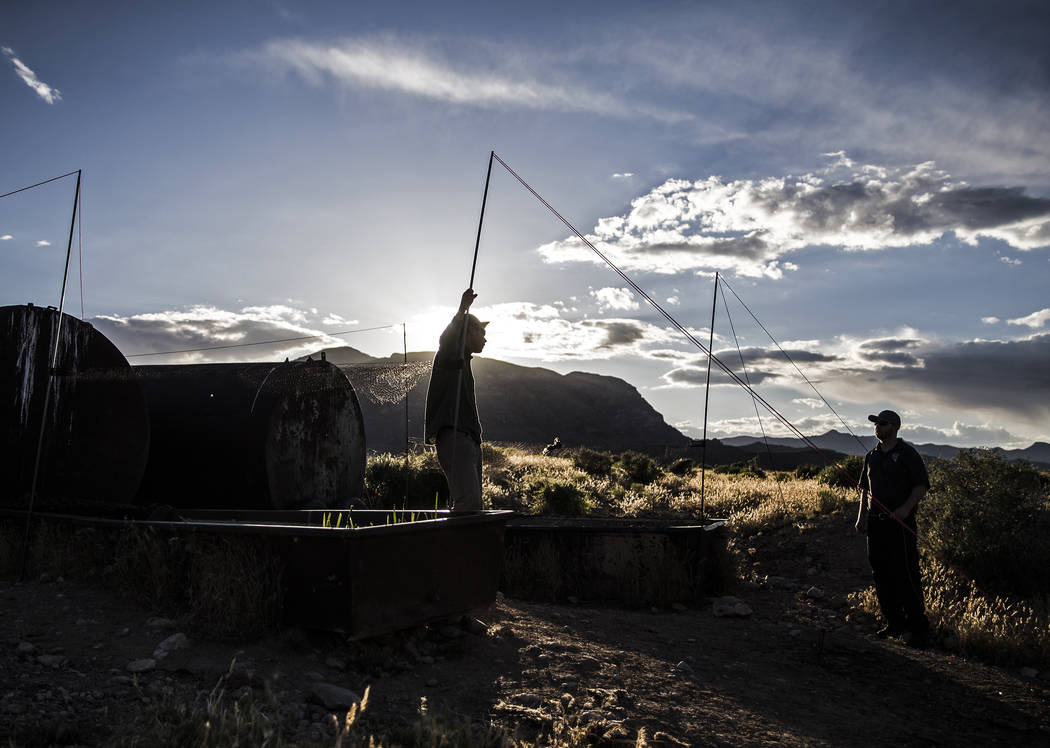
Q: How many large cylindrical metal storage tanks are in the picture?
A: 2